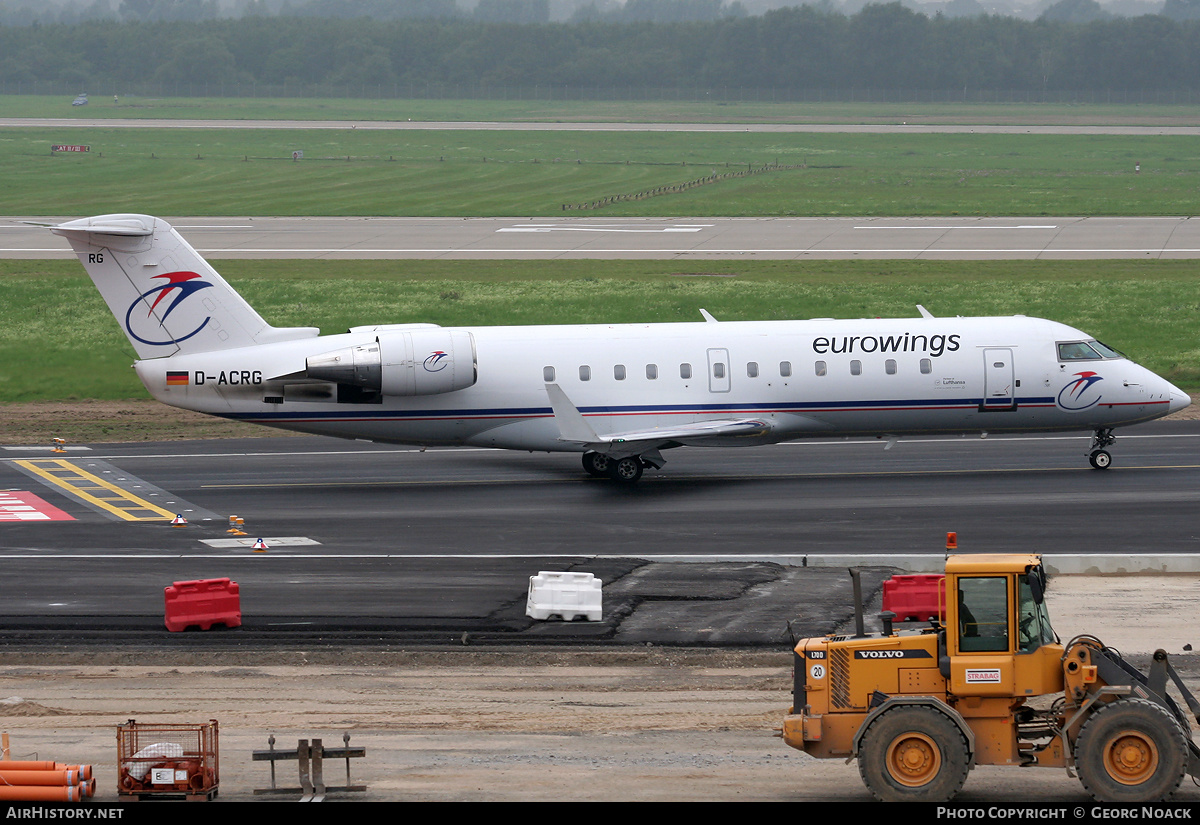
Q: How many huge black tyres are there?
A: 2